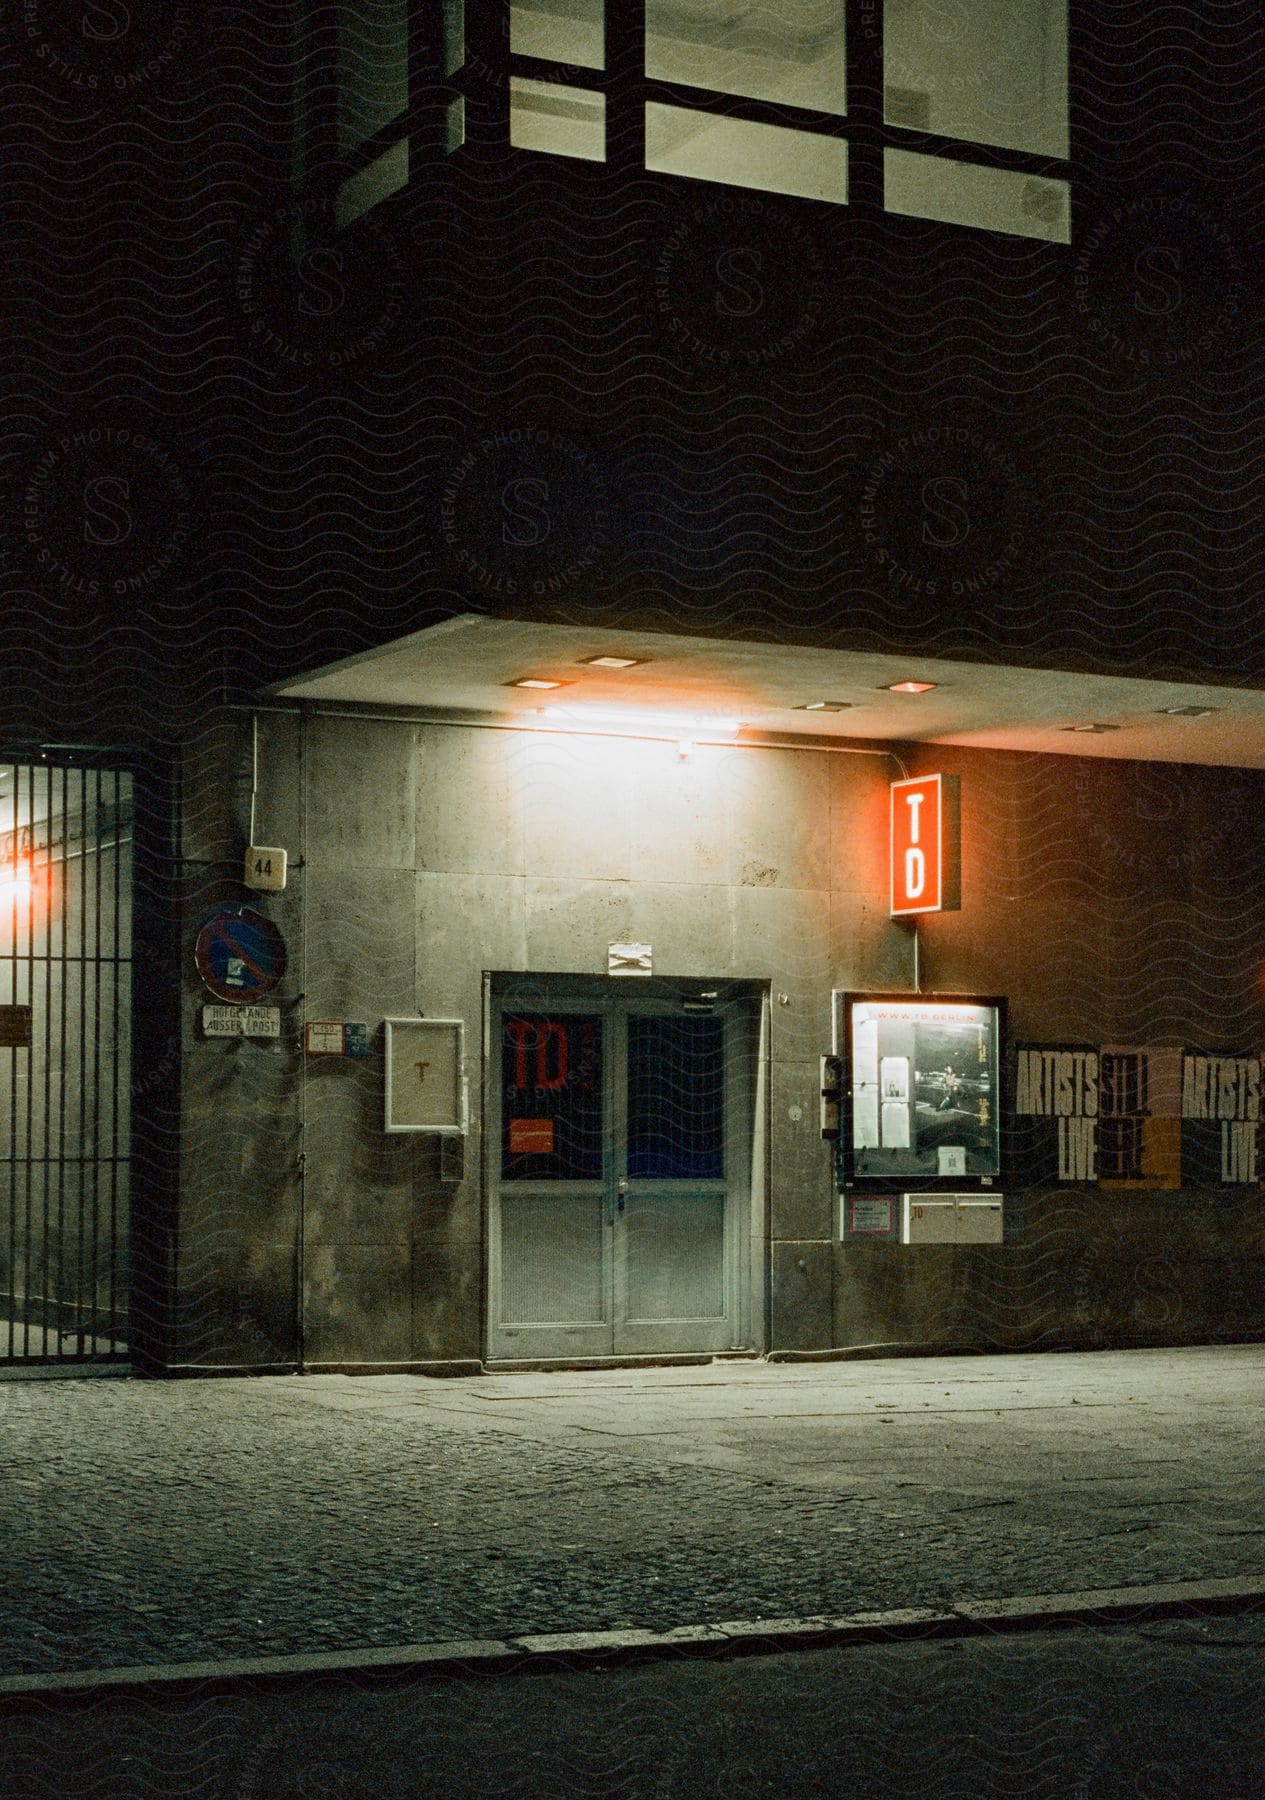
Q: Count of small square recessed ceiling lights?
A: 6